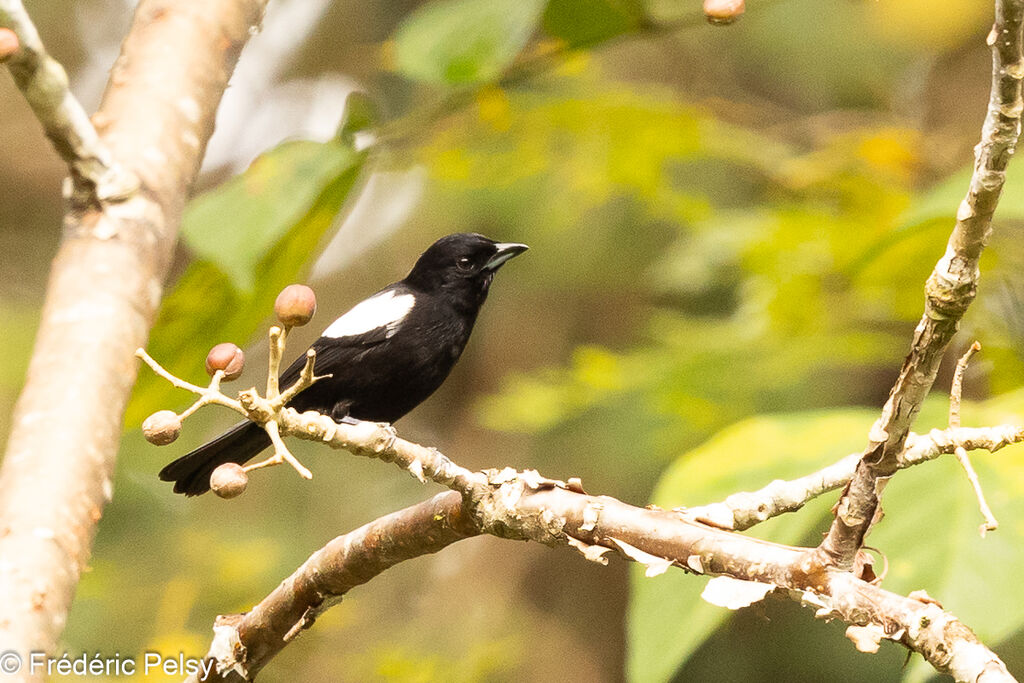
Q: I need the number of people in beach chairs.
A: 0